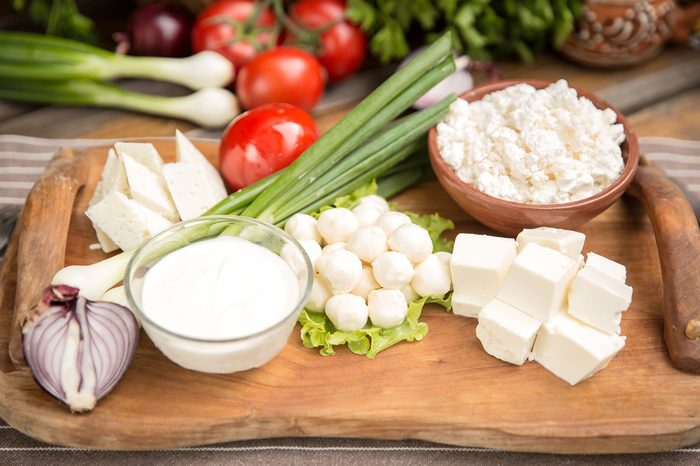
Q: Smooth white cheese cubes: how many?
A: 6